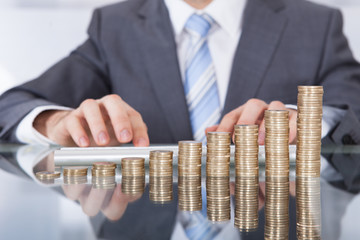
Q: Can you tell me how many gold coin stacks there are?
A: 10